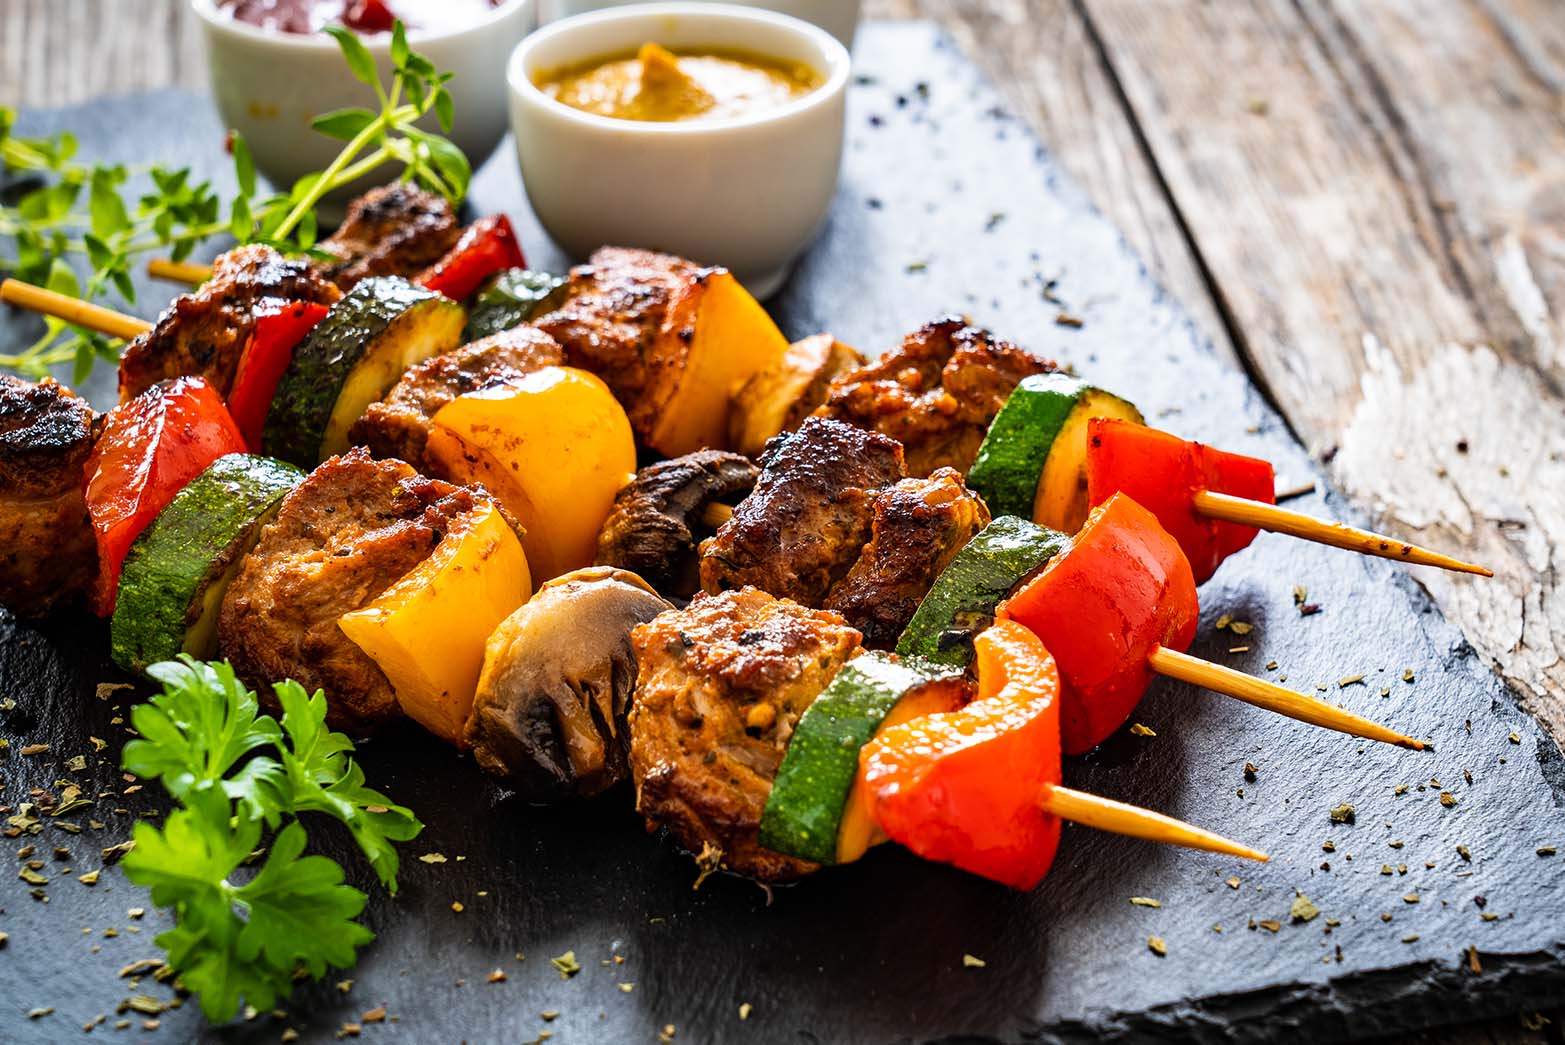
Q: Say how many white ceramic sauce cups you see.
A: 3